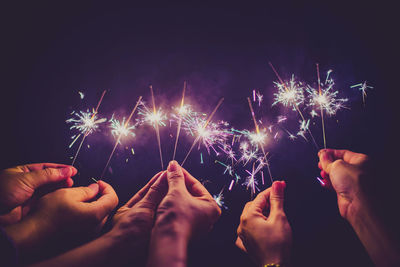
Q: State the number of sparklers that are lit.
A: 8